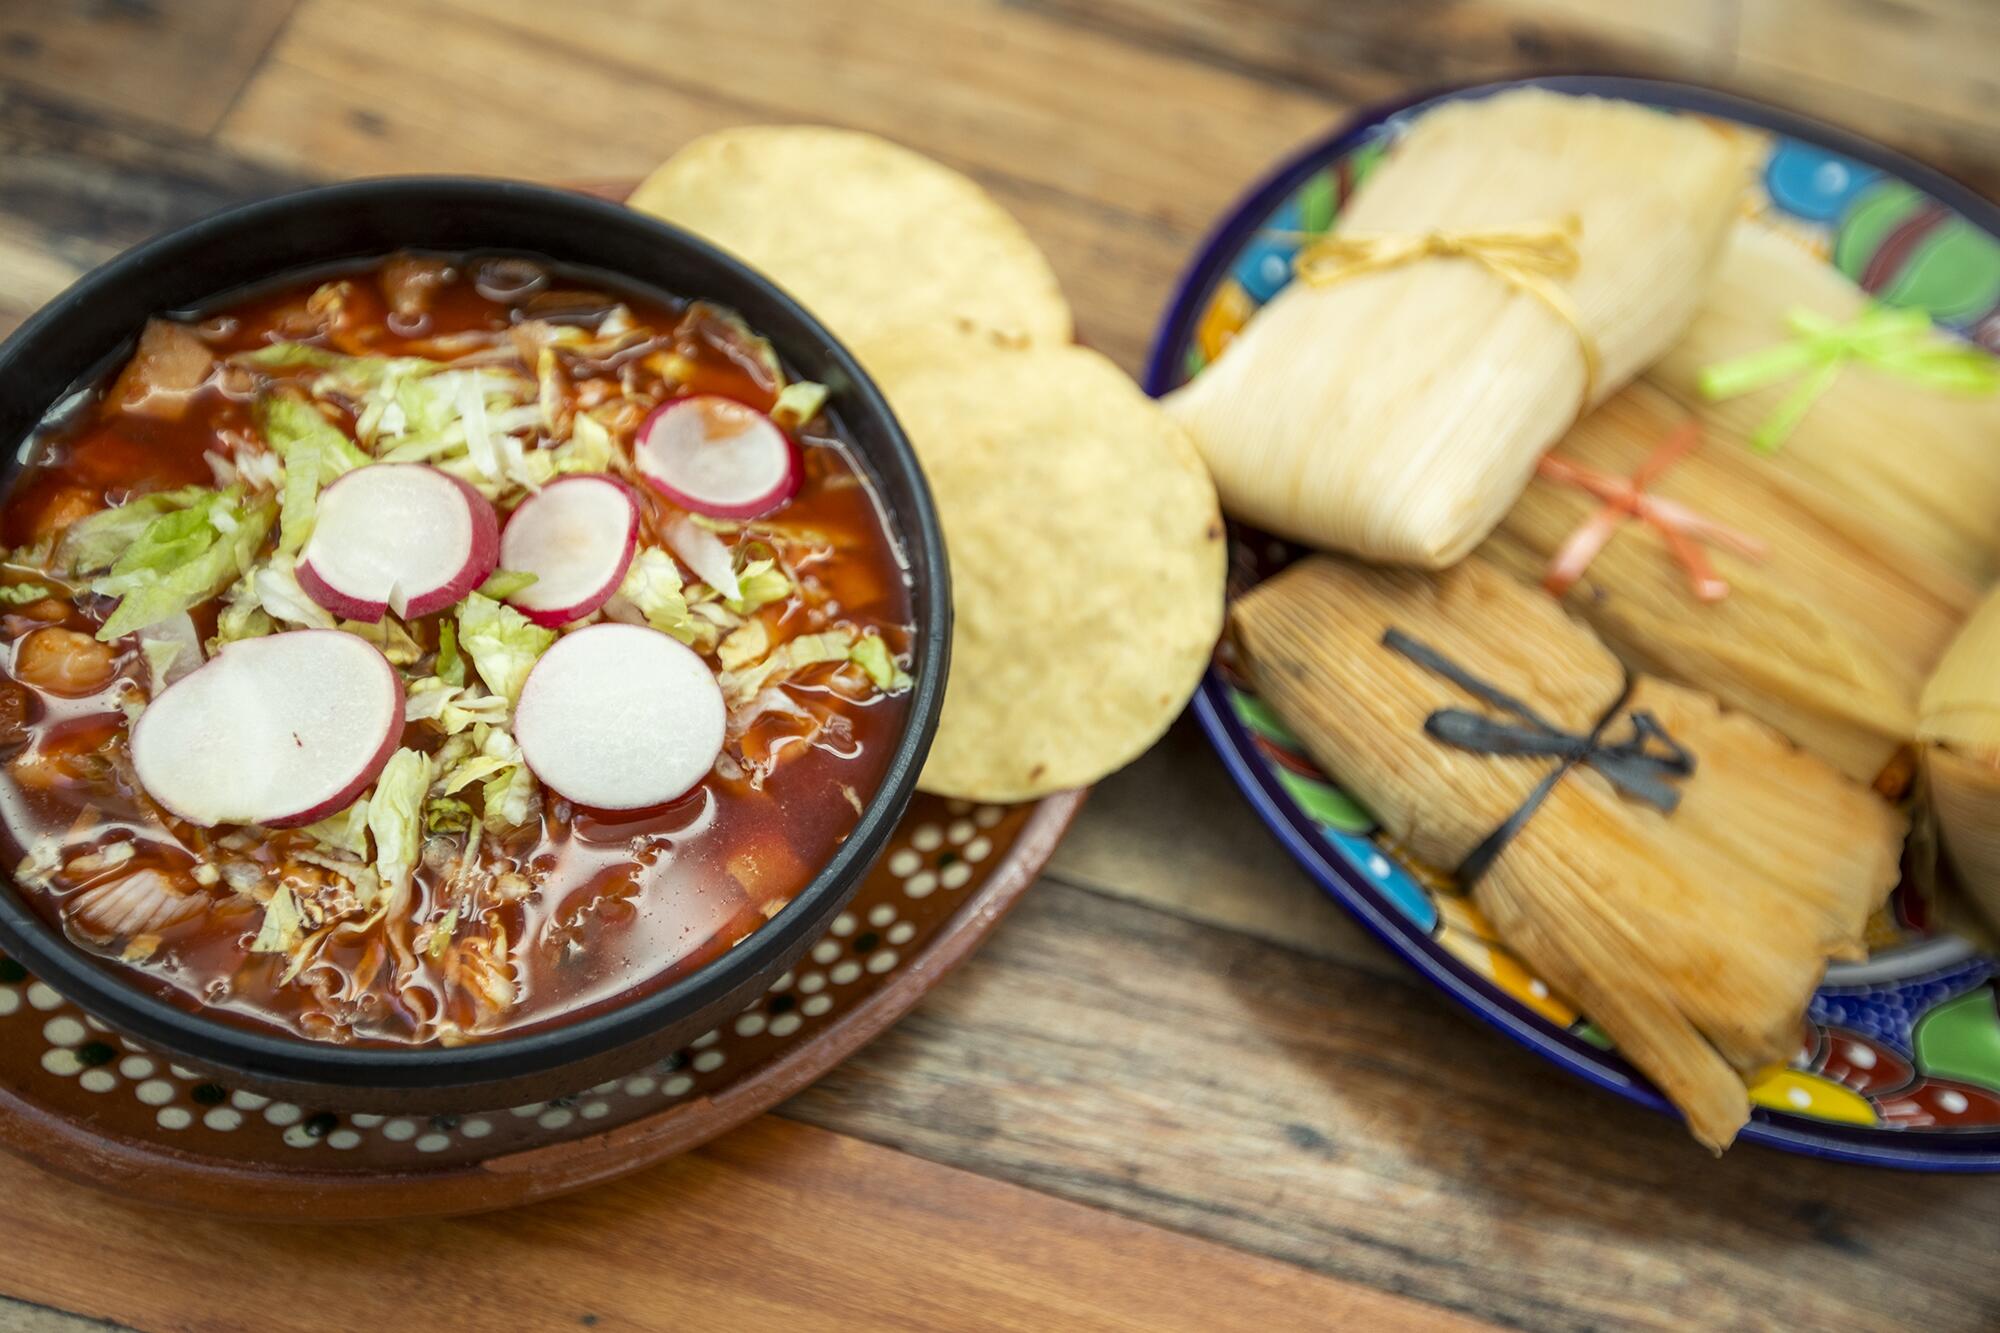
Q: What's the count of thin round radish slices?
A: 5